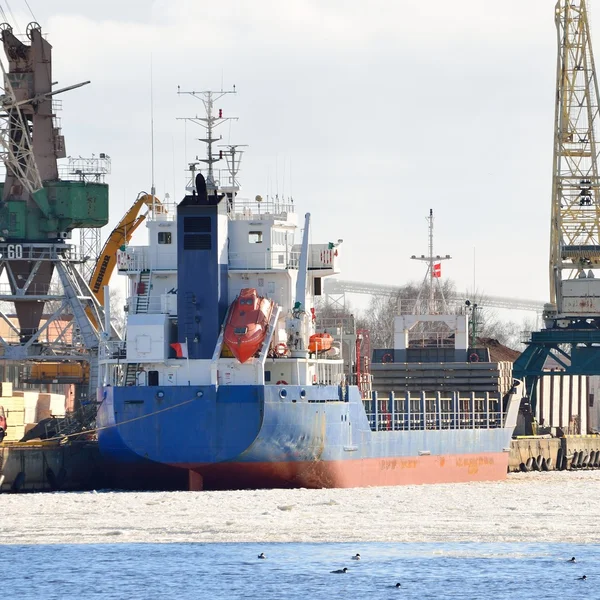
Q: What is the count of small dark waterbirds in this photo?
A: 6